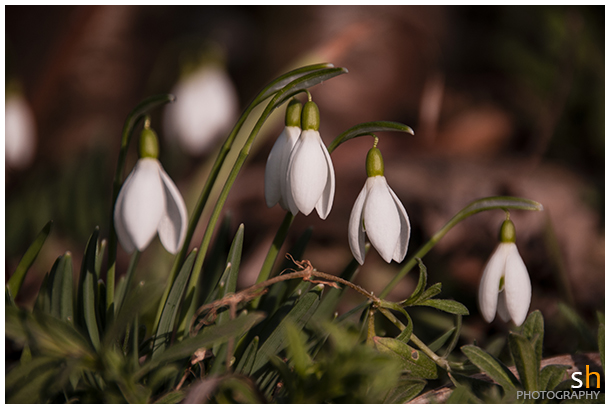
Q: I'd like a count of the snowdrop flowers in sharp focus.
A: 5